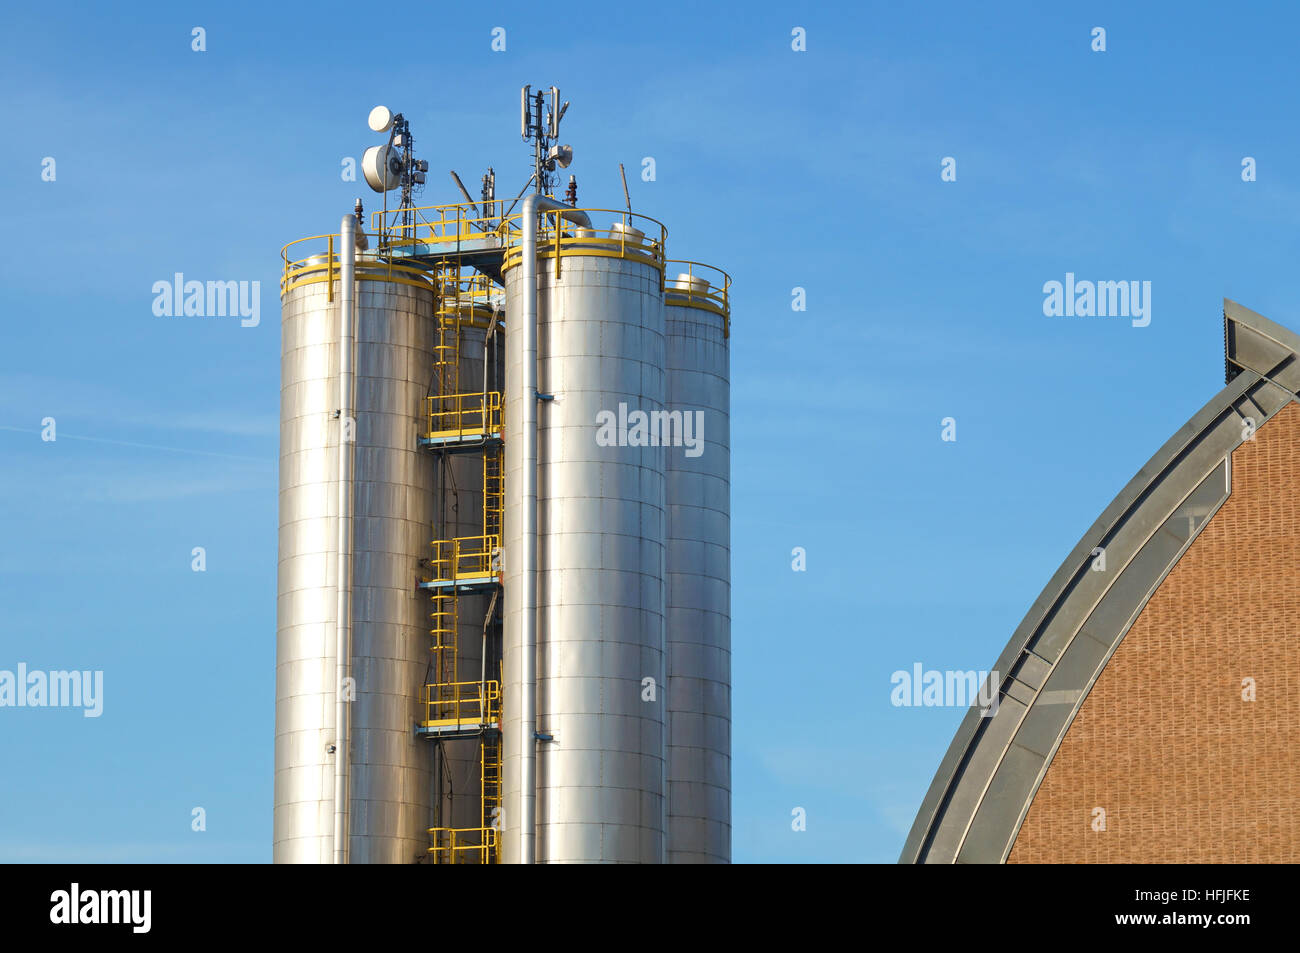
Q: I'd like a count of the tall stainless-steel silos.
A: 4